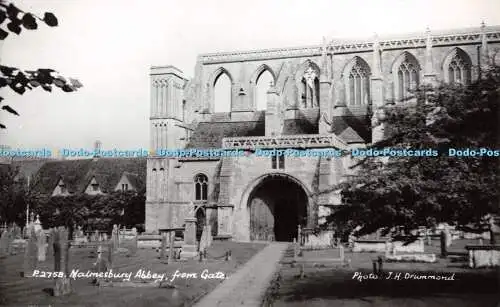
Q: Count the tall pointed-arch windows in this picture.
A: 6